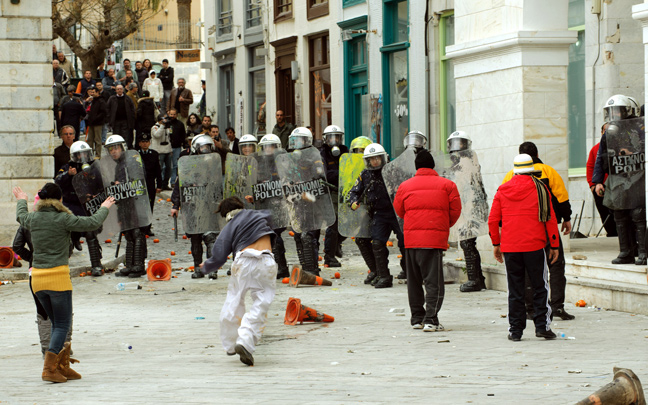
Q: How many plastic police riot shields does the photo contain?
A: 10